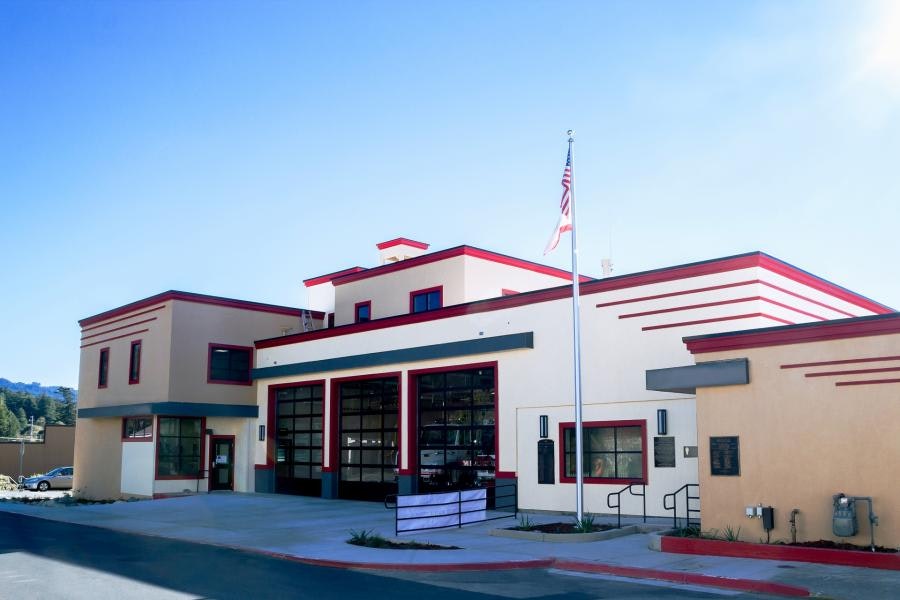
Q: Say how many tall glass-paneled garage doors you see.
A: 3